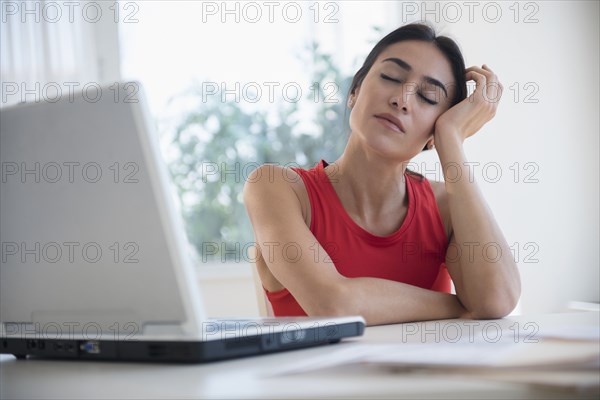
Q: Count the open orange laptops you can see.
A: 0